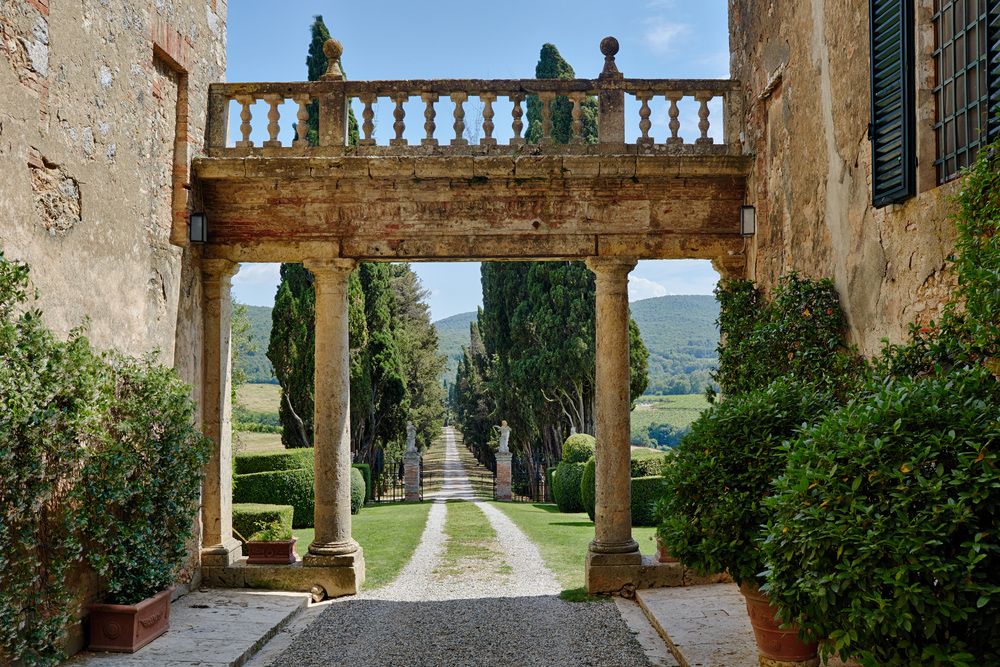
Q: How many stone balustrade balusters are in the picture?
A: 14